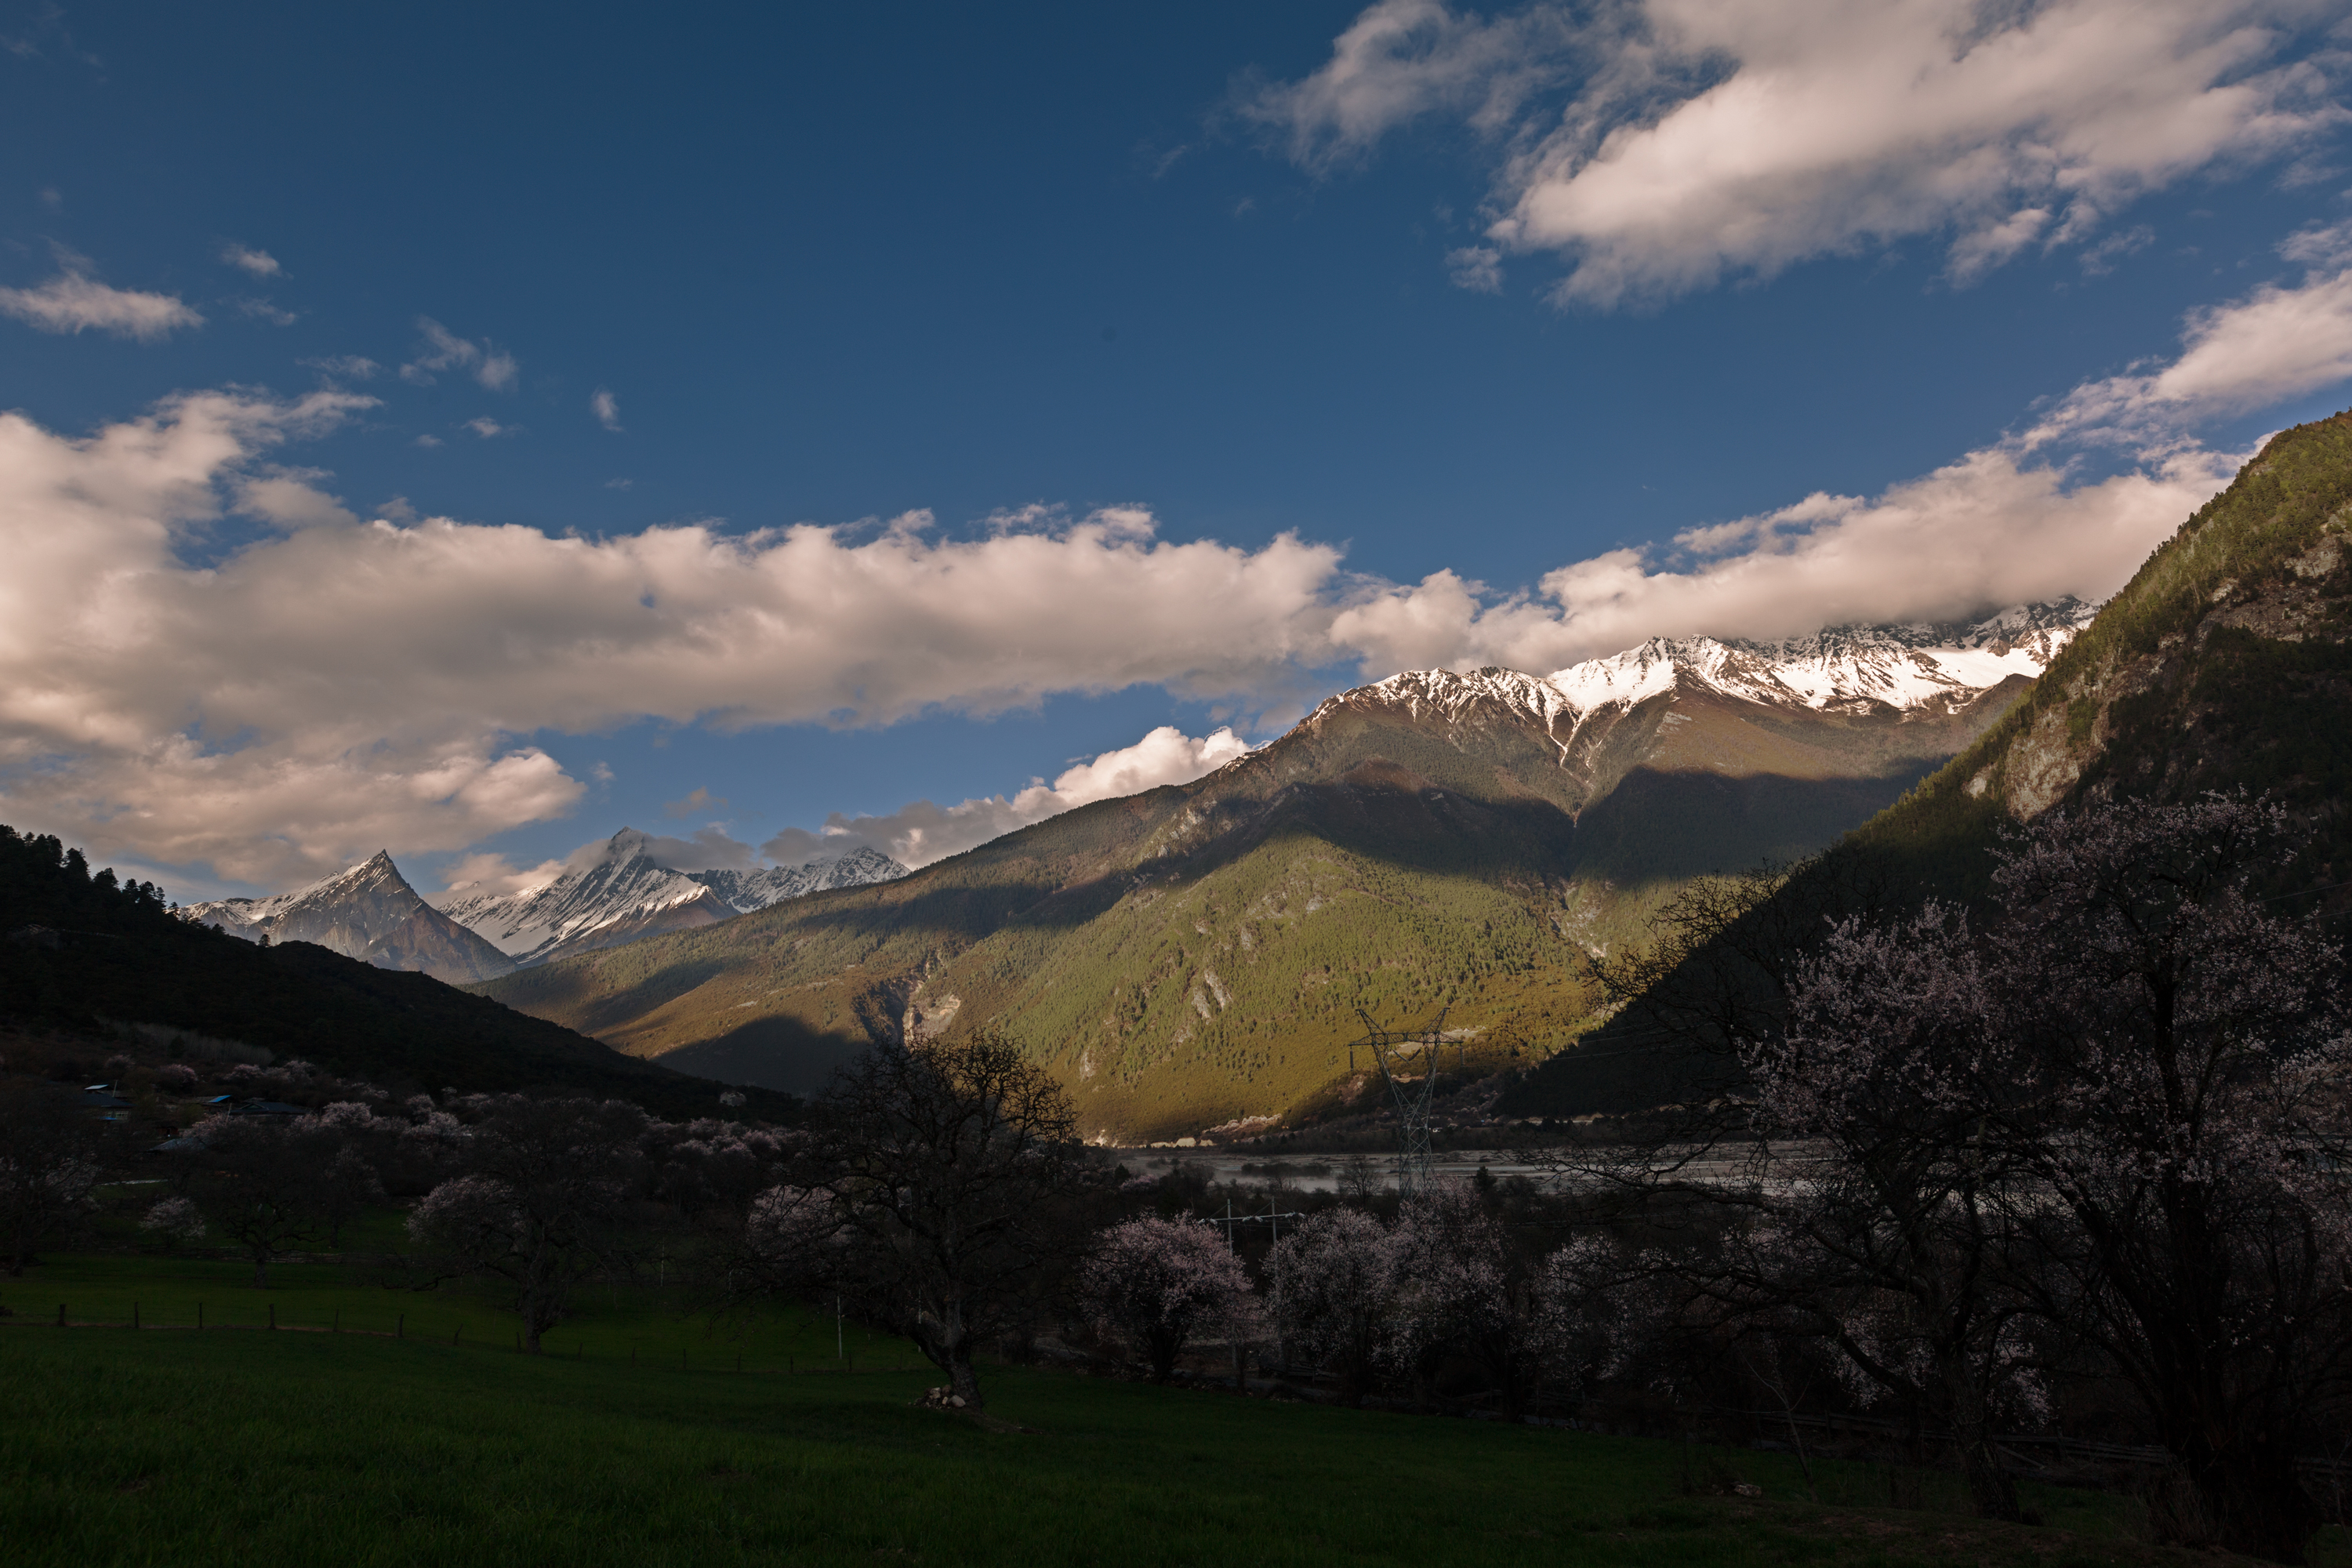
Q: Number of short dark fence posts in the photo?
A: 15